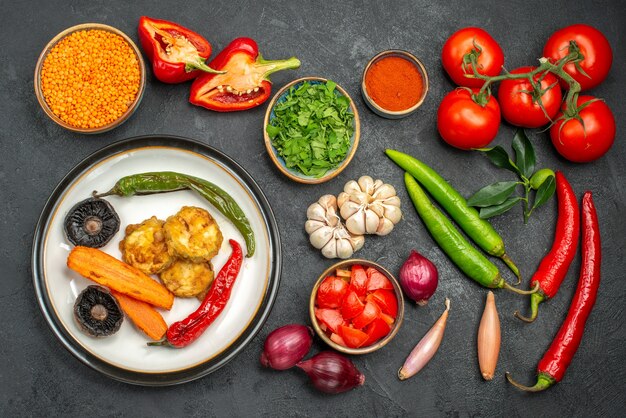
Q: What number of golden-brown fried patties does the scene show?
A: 3